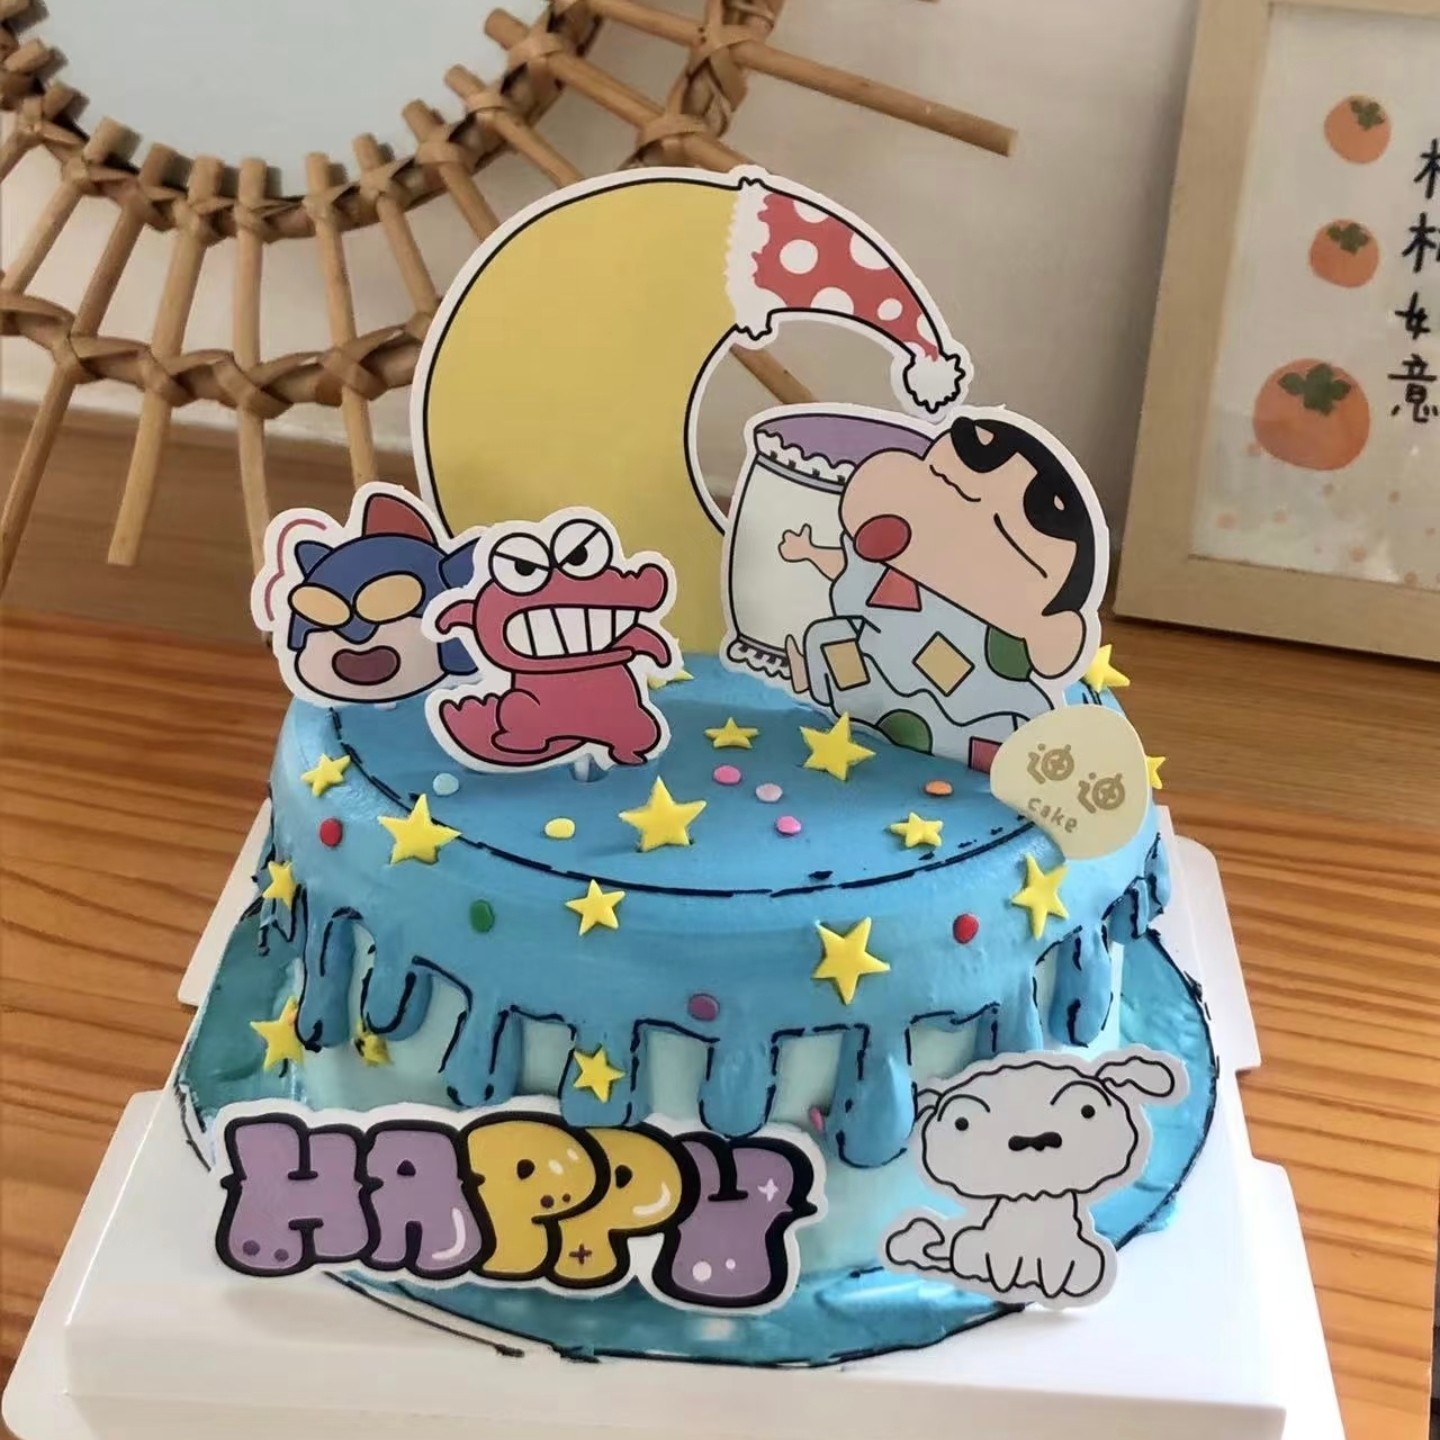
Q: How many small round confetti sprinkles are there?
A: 11